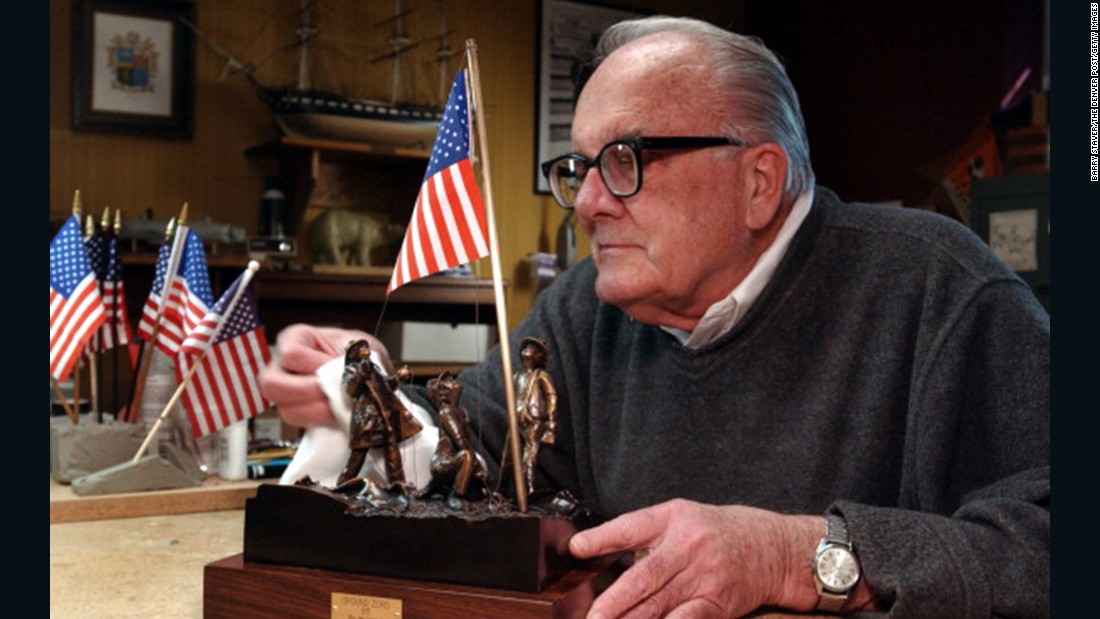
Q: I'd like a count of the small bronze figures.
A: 3